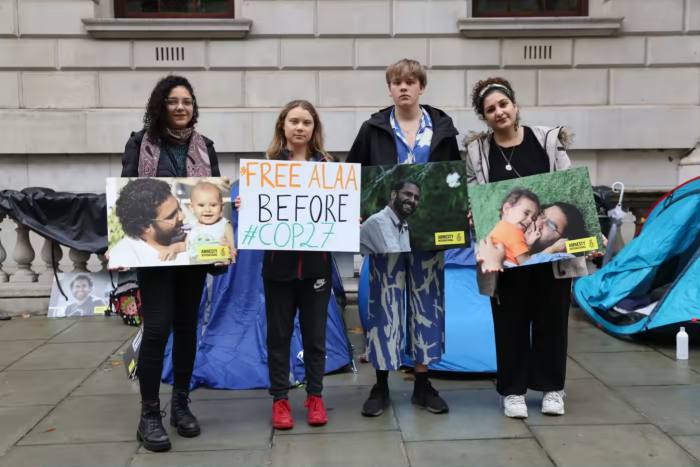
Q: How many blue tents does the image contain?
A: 3